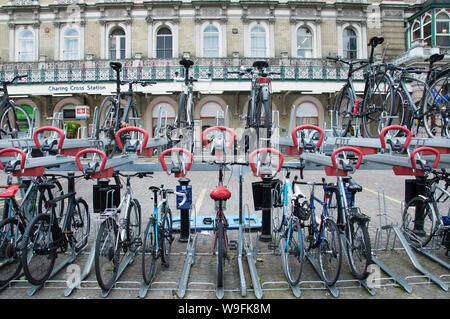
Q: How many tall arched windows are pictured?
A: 8